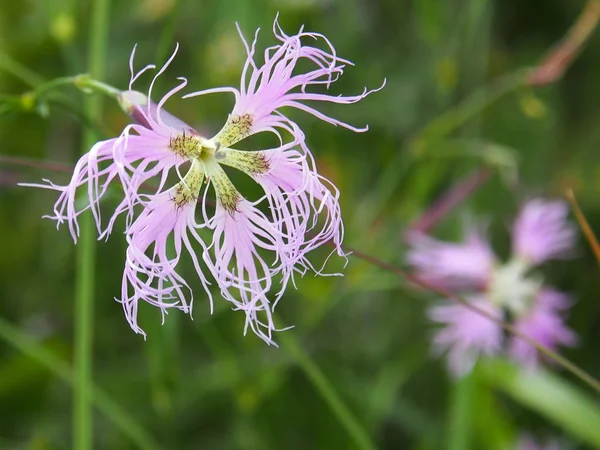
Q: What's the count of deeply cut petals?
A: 5